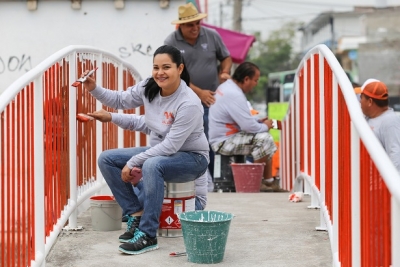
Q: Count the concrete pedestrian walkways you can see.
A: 1